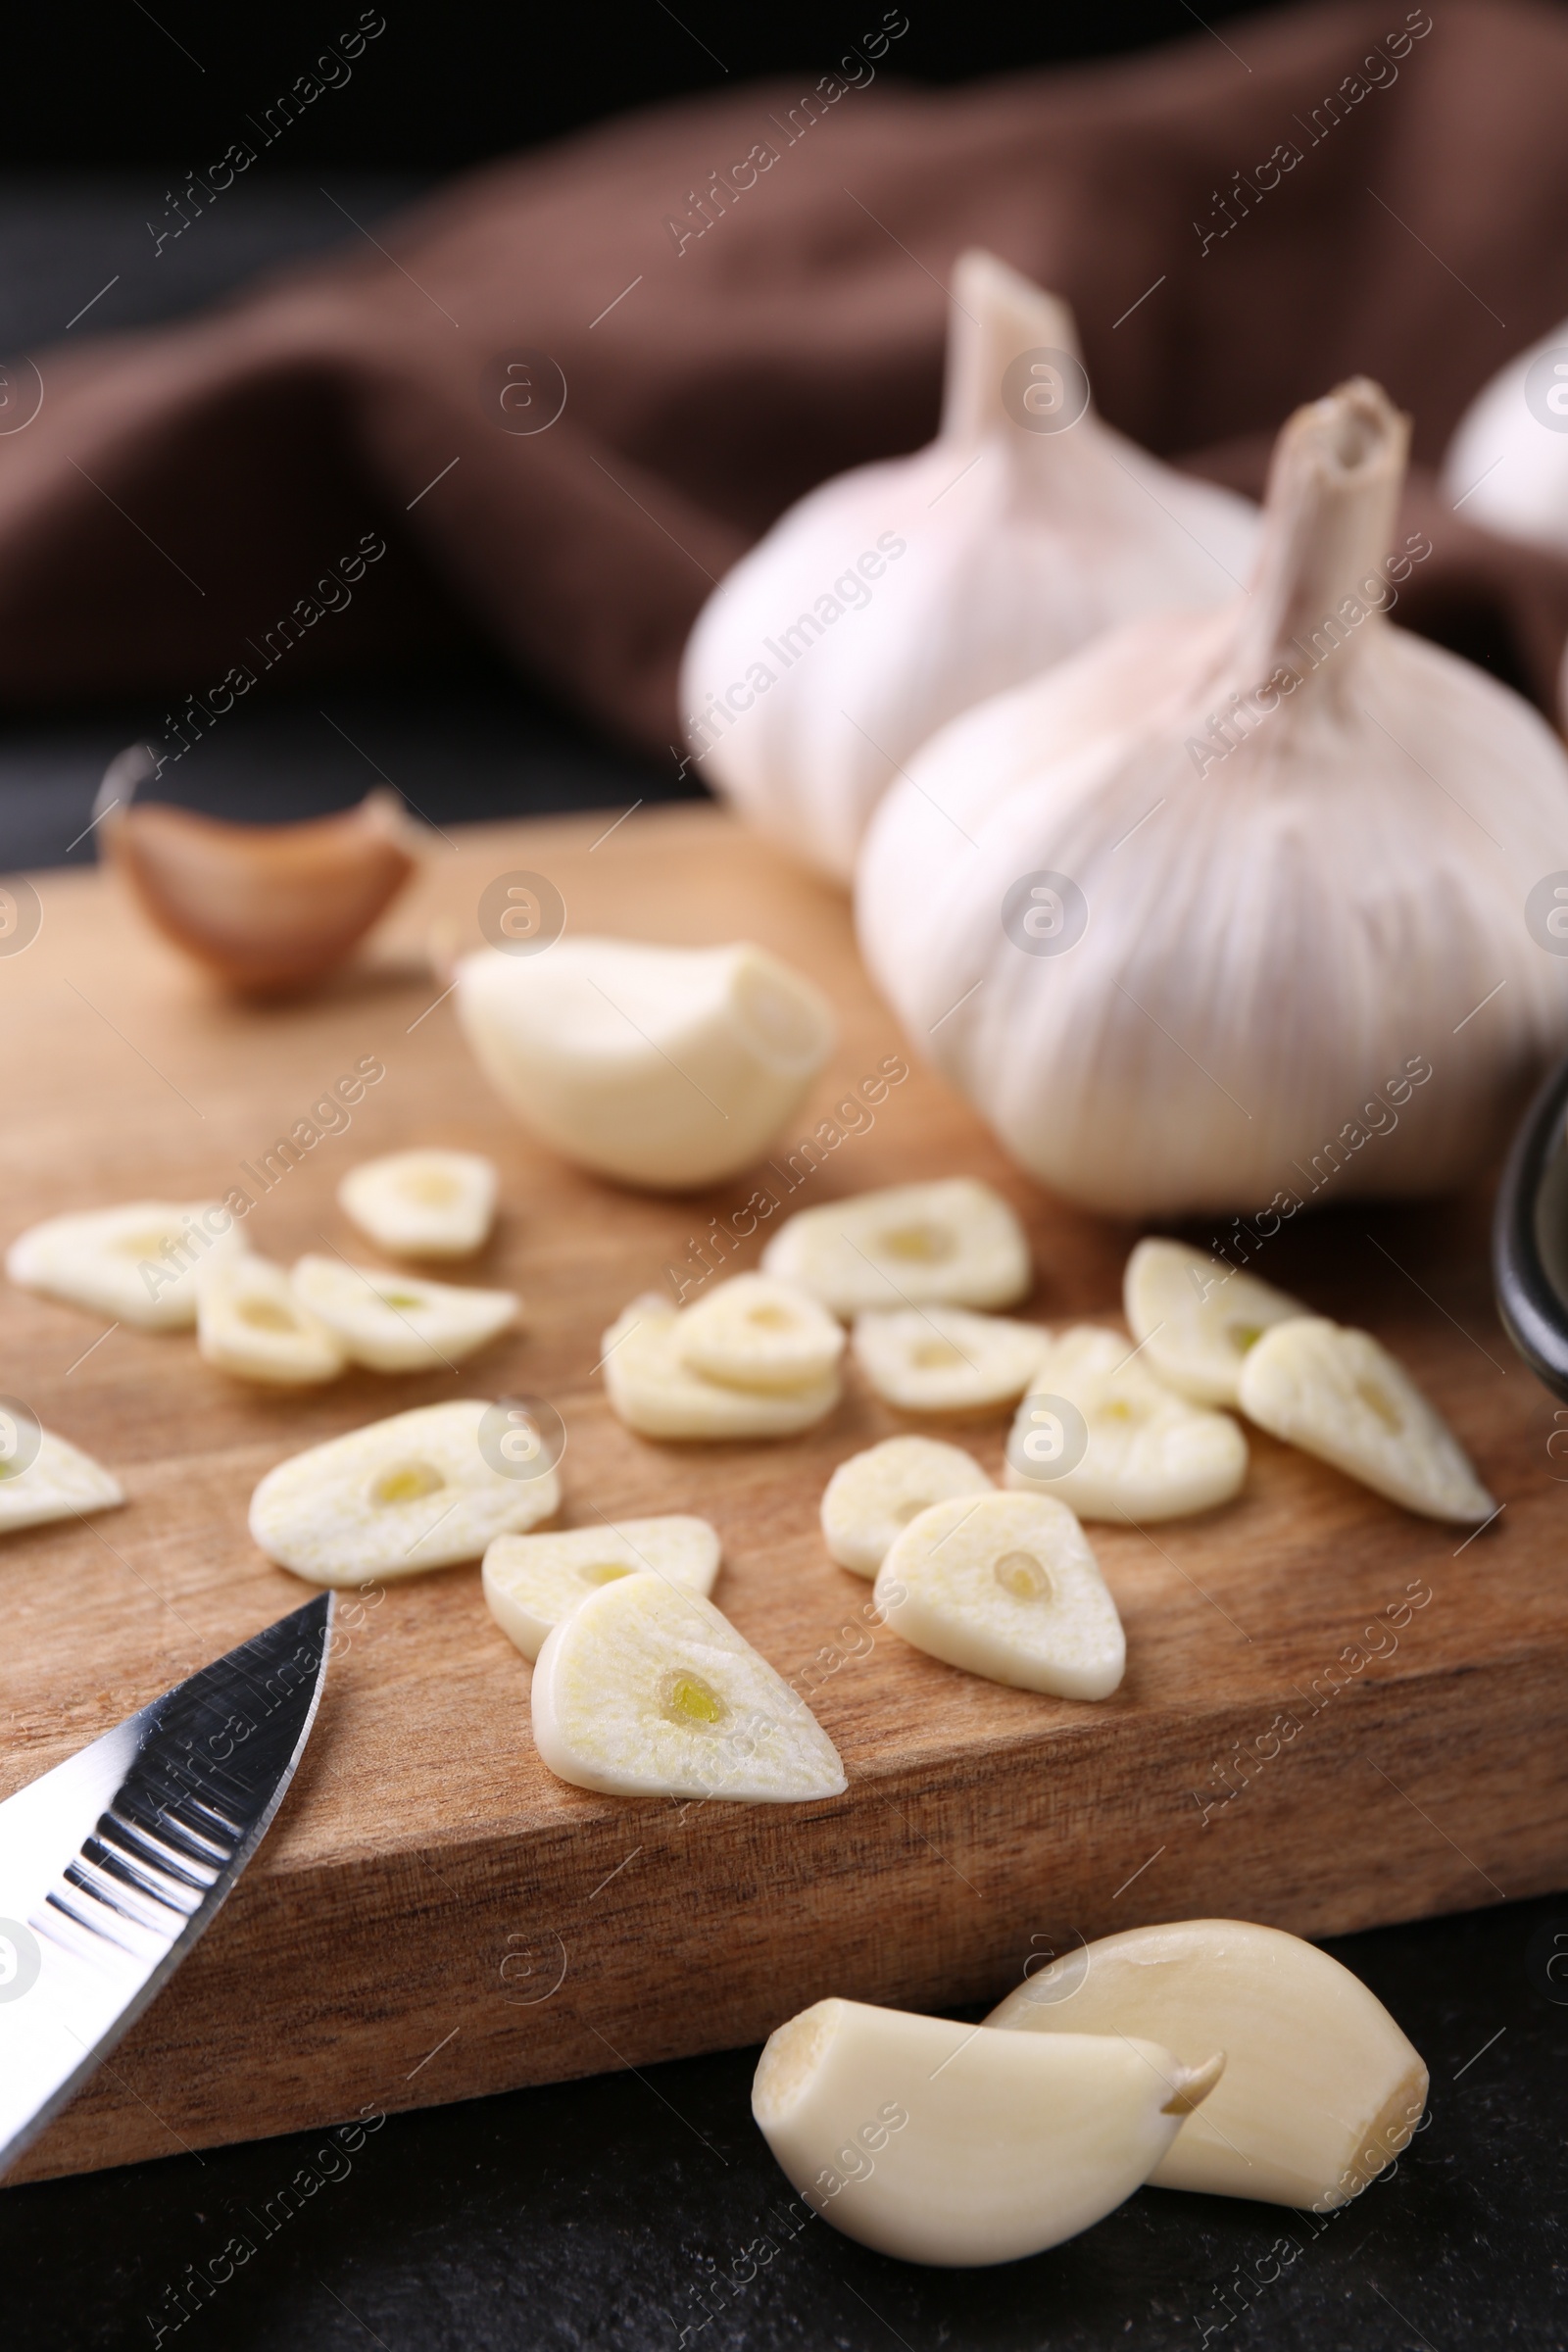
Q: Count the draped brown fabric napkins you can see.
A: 1